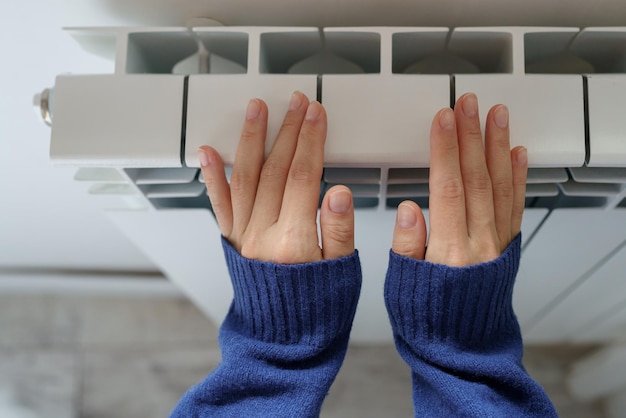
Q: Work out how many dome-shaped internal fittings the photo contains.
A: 4